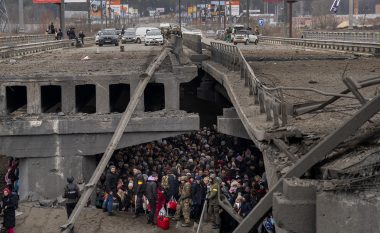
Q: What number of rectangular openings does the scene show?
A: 5